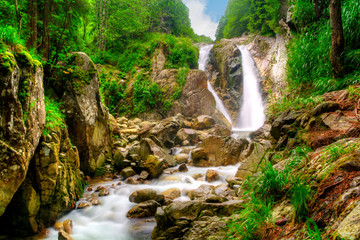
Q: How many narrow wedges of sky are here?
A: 1